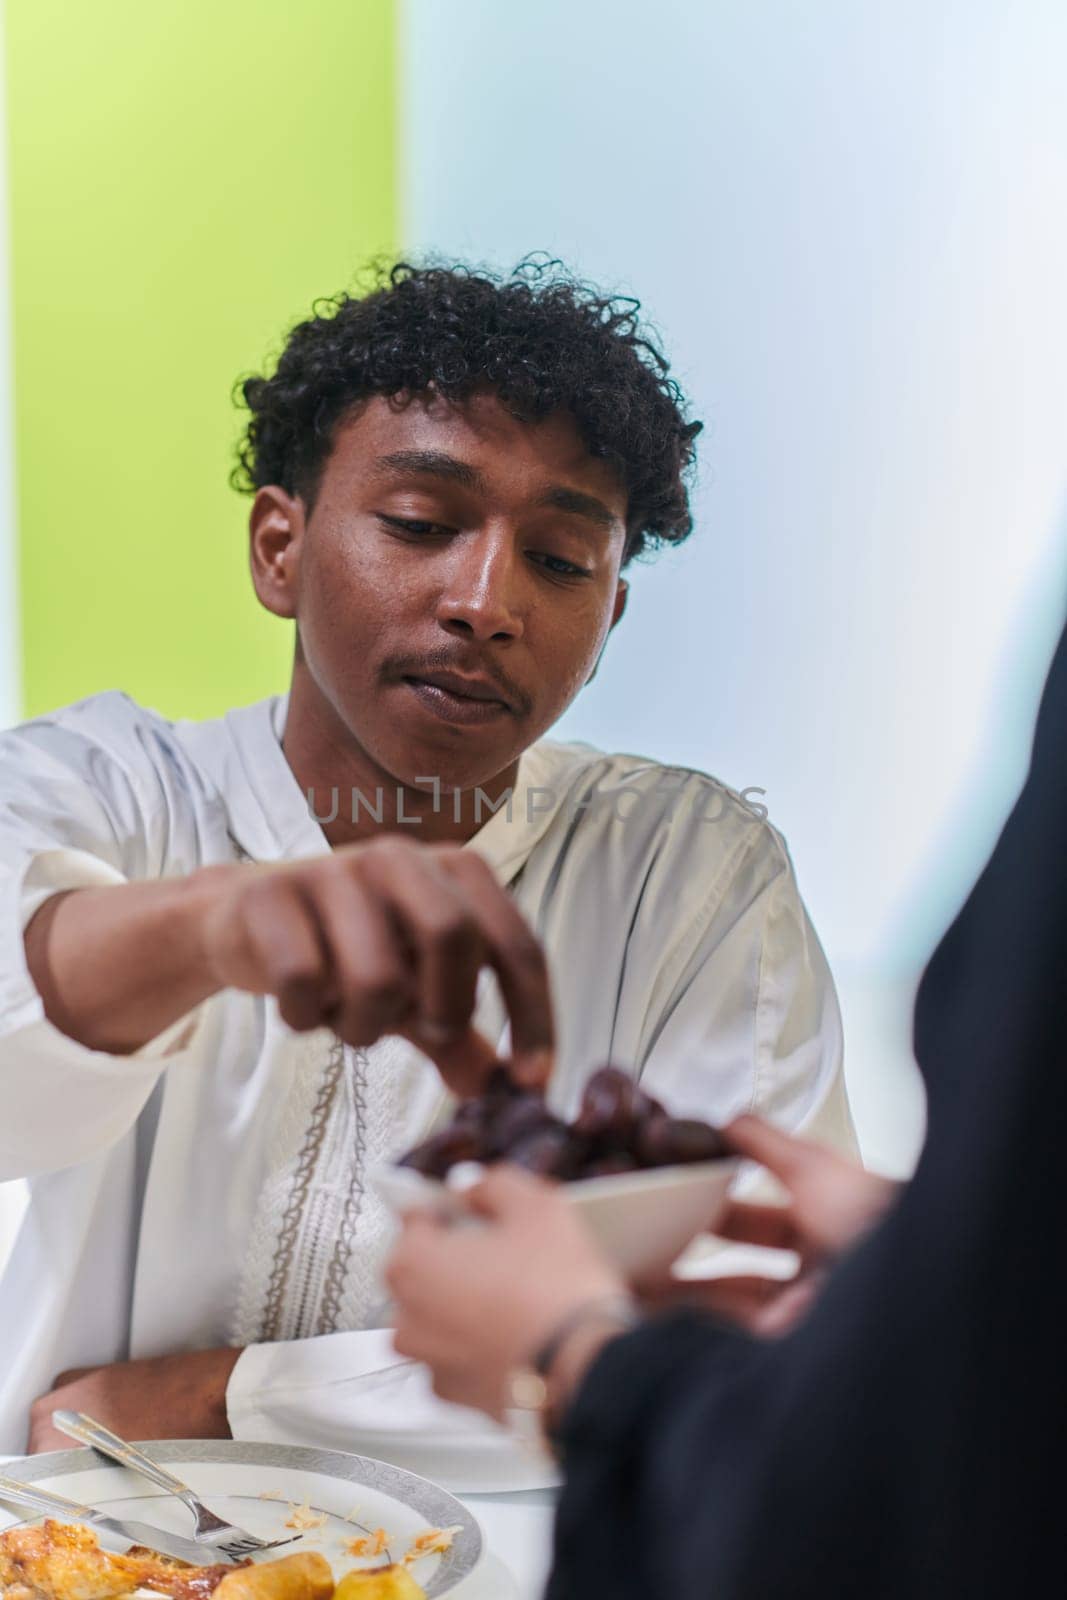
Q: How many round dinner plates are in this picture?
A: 1